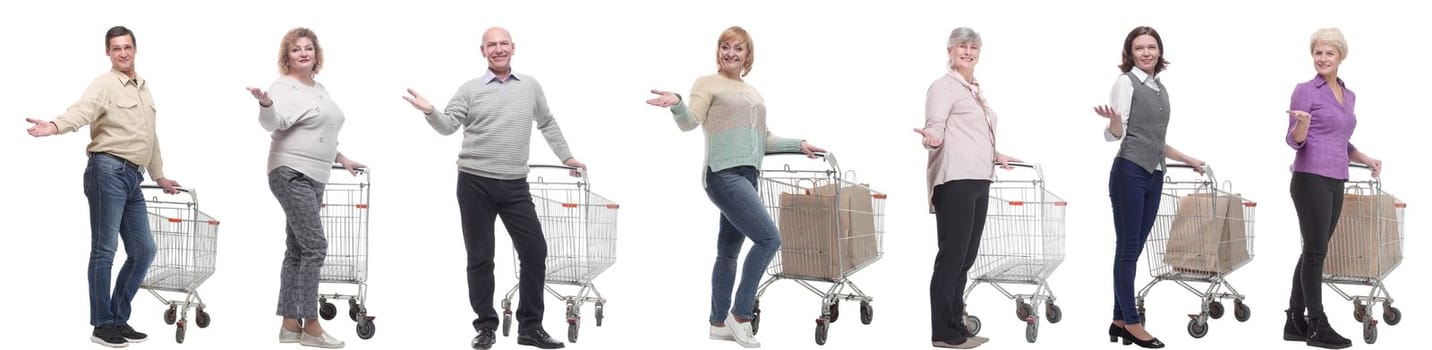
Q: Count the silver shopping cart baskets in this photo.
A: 7